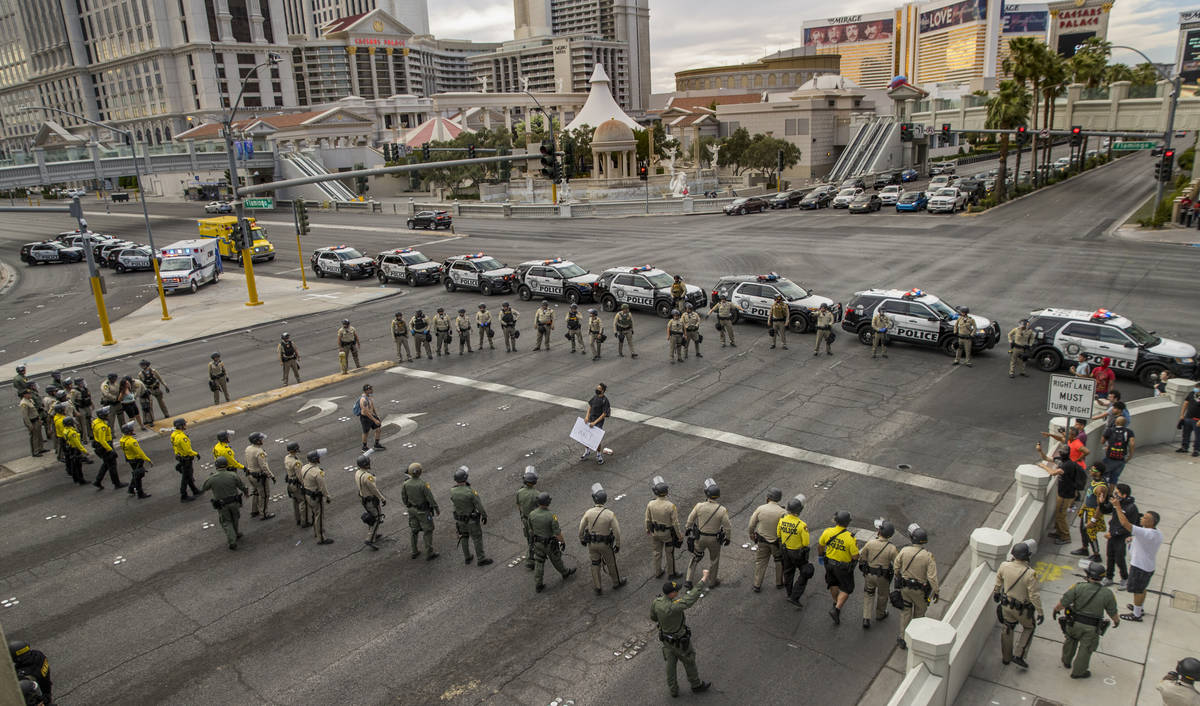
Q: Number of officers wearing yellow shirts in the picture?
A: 8